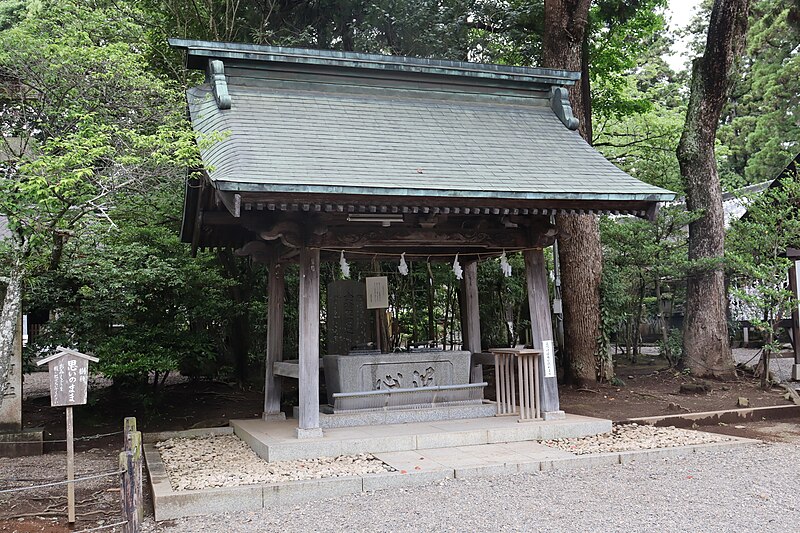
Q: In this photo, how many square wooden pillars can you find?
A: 4